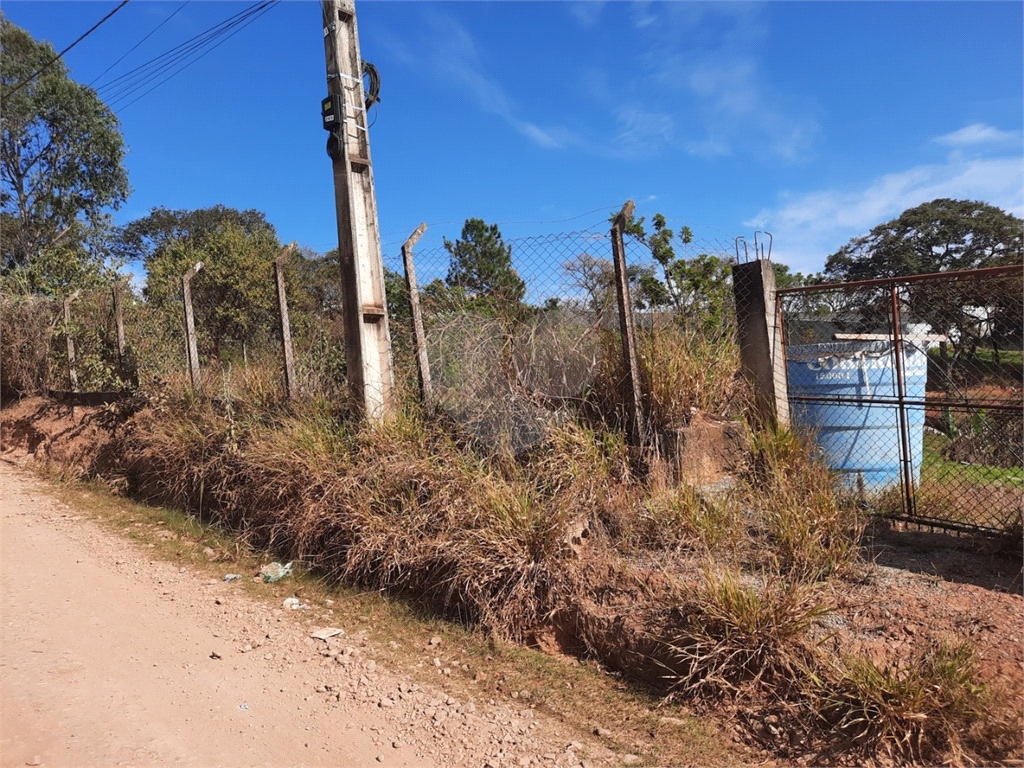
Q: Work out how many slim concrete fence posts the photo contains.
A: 6